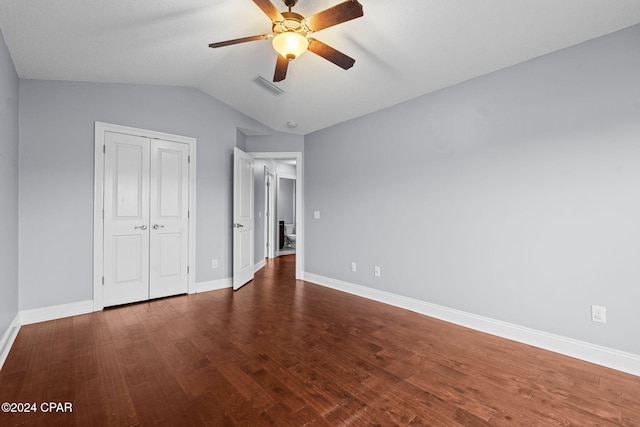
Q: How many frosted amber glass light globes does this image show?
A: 1